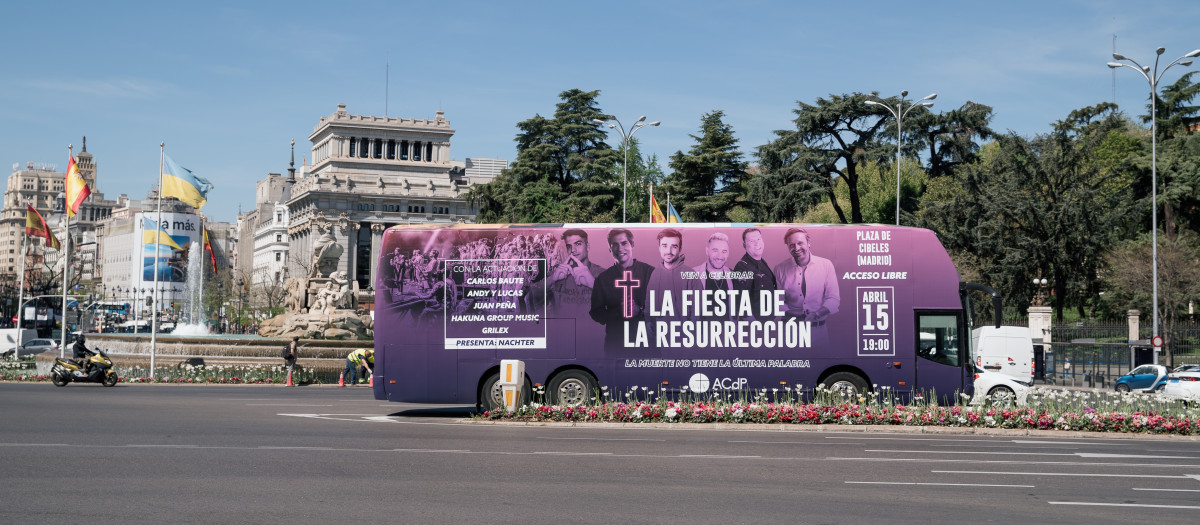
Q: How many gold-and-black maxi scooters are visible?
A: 1